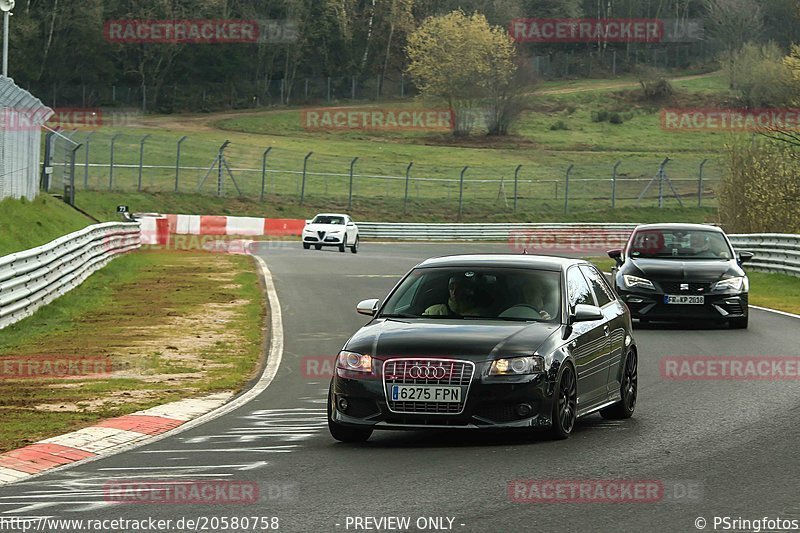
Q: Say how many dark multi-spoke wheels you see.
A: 2